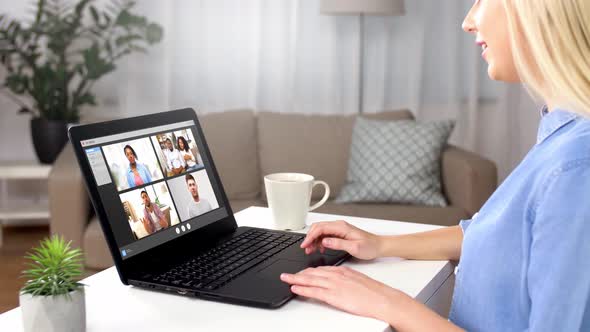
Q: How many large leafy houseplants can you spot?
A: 1